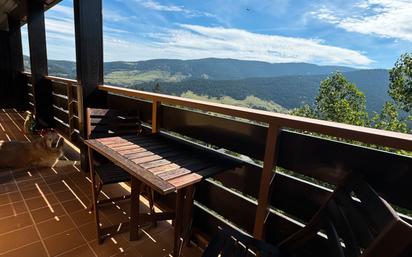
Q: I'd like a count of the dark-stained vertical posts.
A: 3